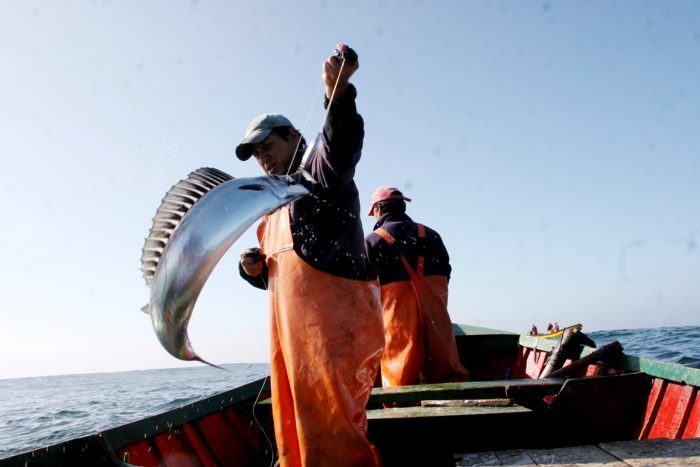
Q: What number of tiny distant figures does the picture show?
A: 3